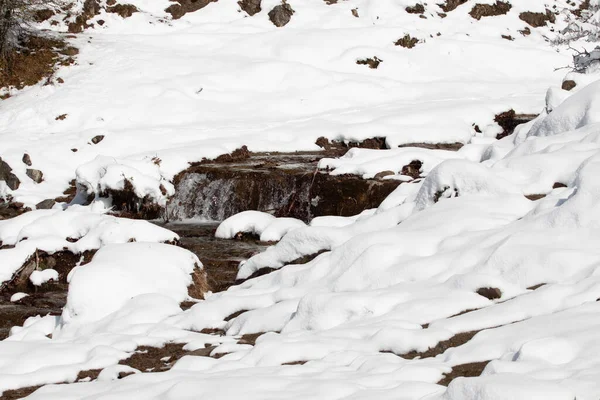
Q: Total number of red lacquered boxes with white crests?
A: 0